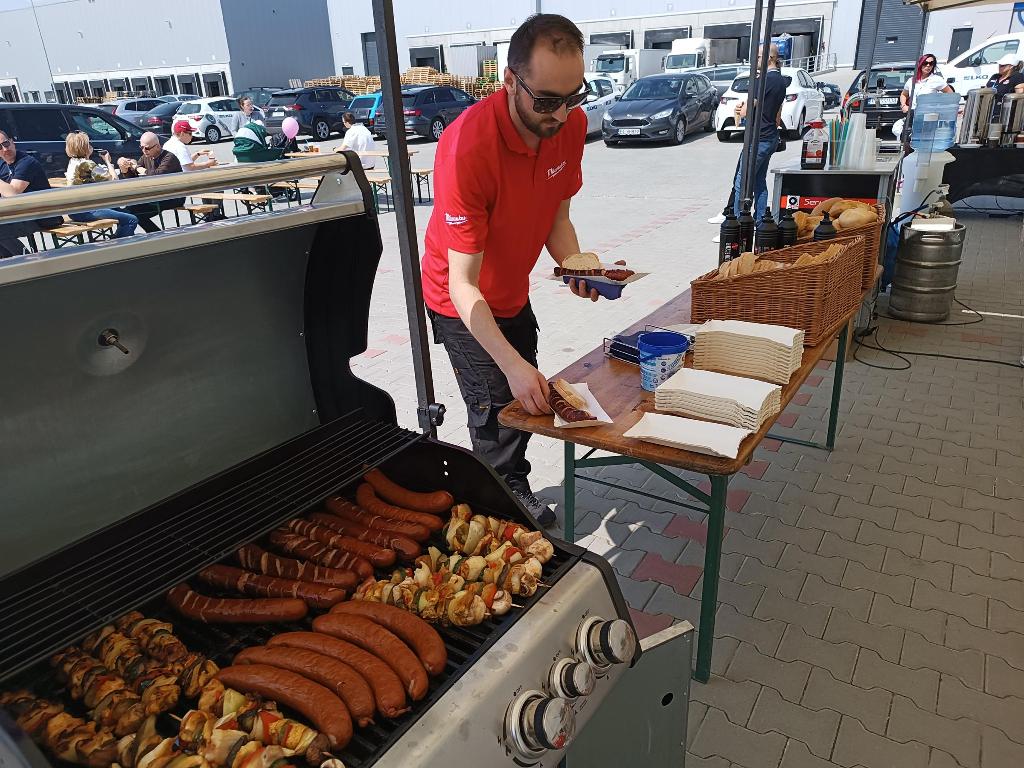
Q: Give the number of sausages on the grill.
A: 14